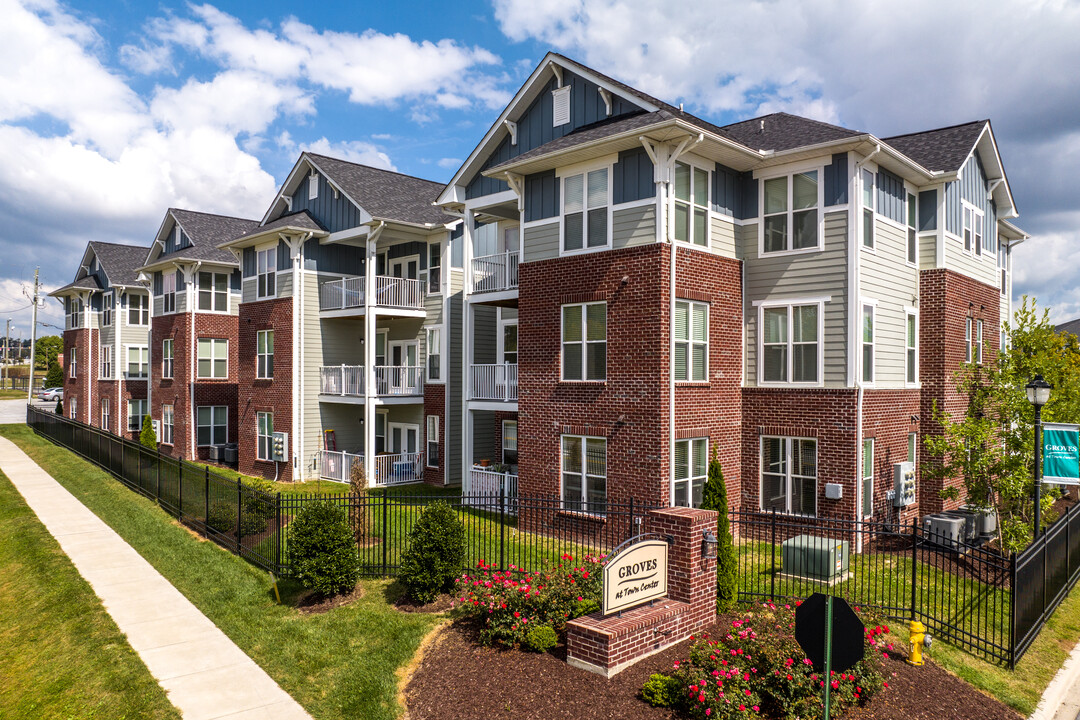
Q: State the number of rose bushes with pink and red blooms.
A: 2